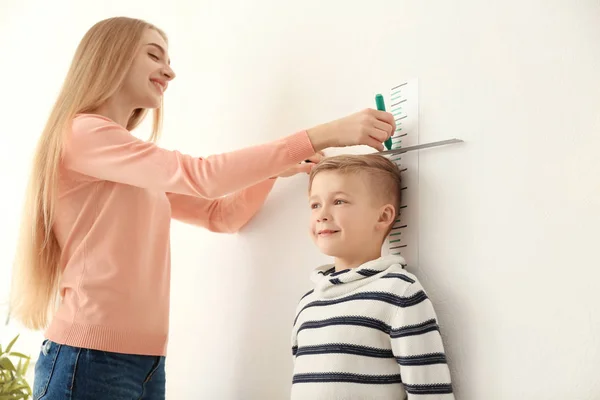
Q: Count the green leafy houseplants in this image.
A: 1